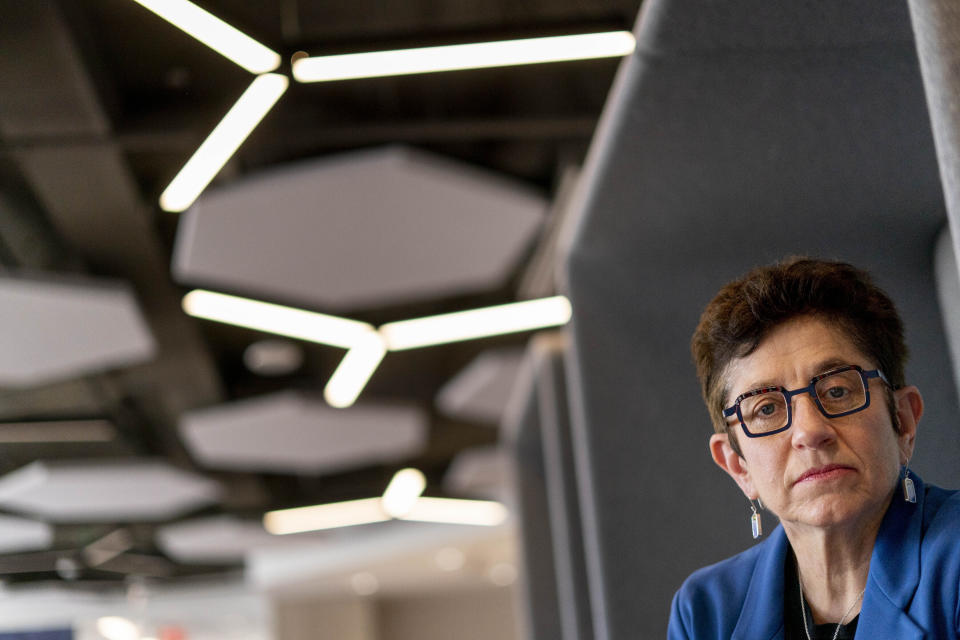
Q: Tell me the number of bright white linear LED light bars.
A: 9